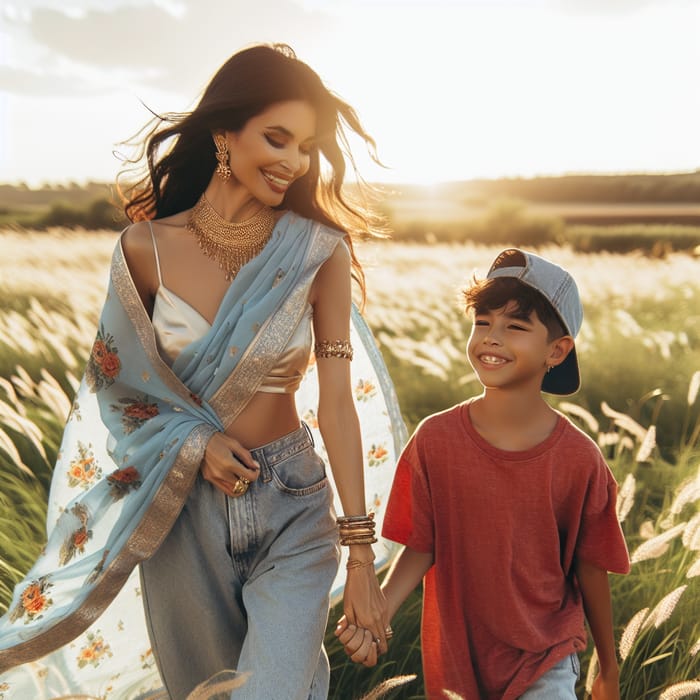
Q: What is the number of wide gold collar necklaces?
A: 1